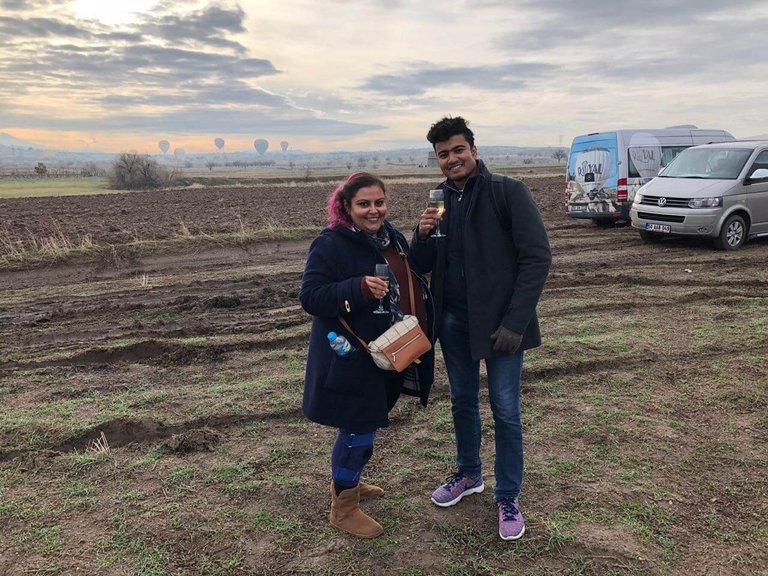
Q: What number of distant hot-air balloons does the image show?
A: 5